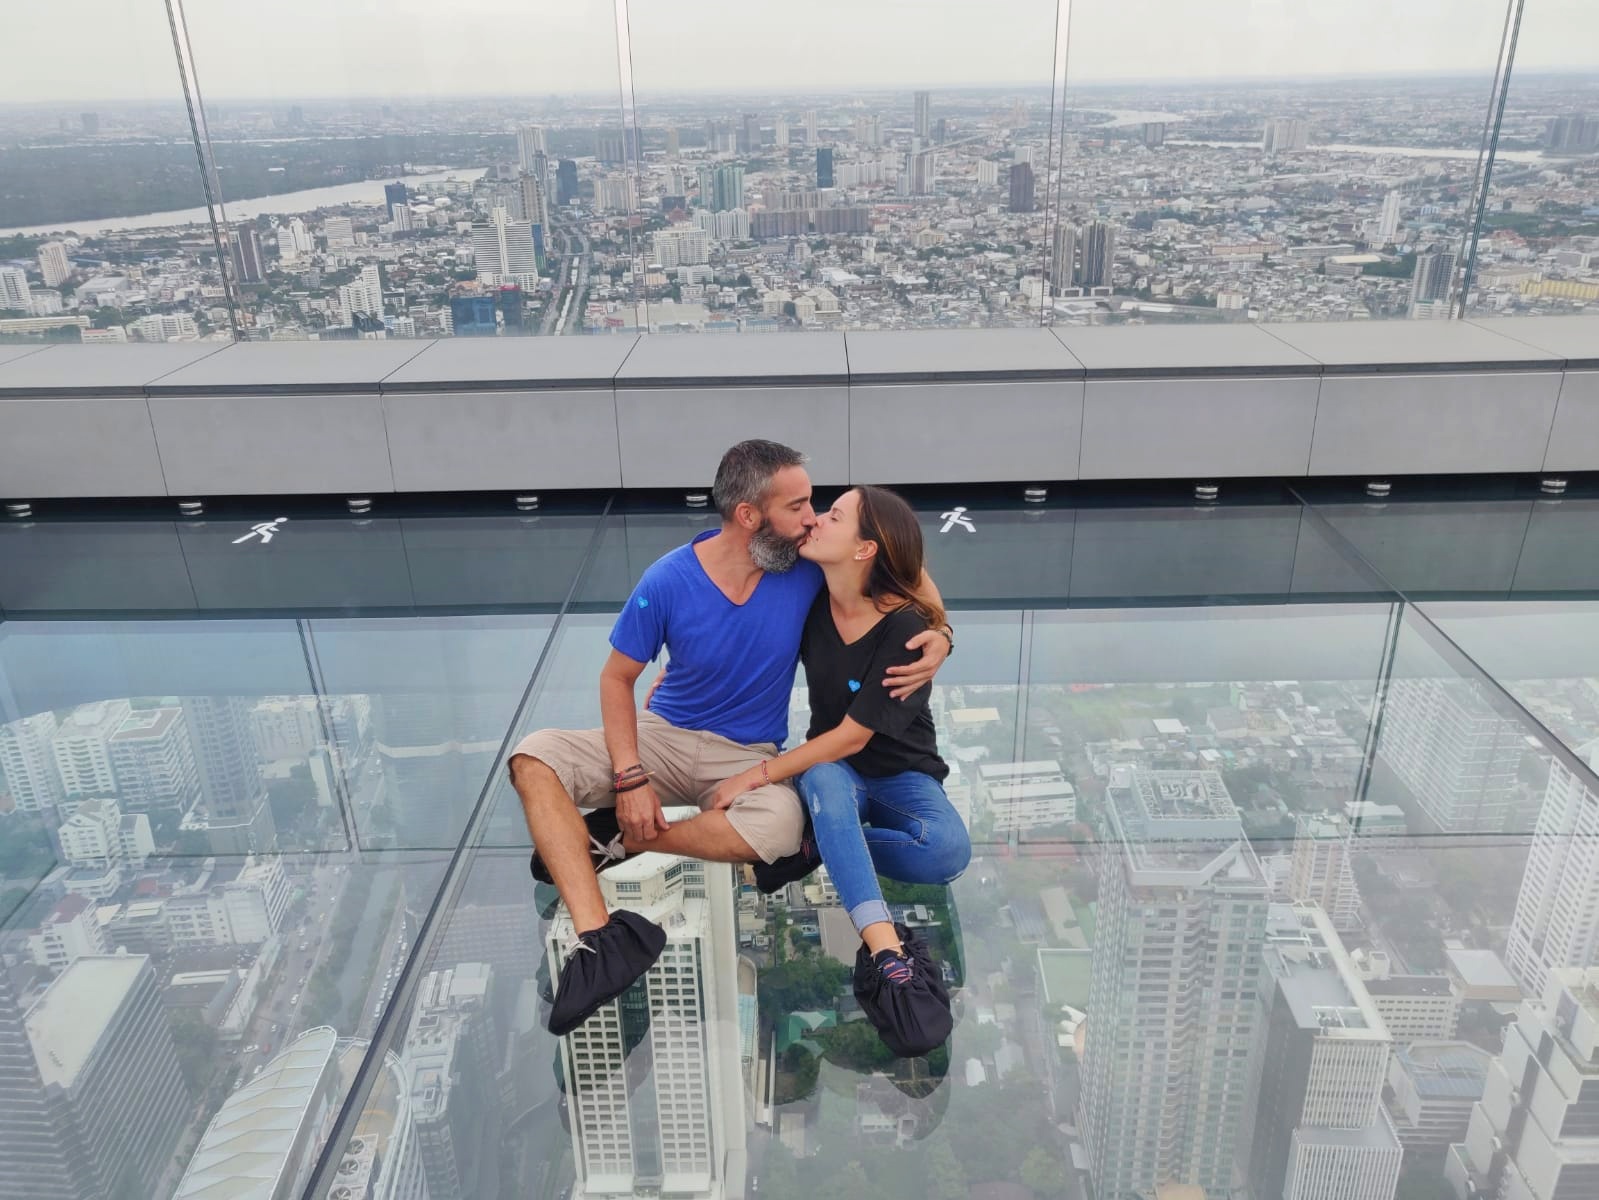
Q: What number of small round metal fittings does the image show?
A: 9